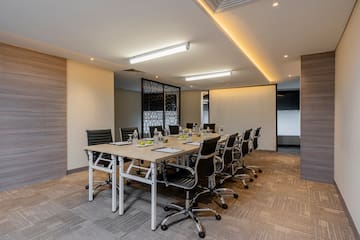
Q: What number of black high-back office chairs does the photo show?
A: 10